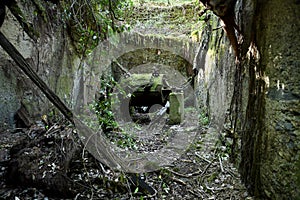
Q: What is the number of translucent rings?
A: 2